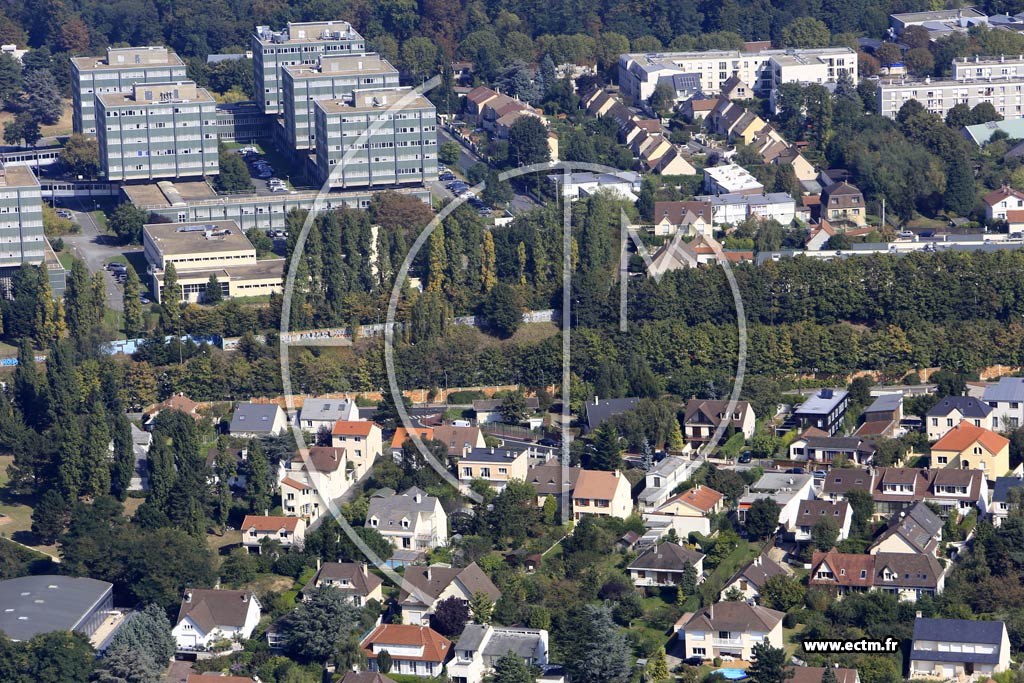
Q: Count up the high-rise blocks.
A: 6